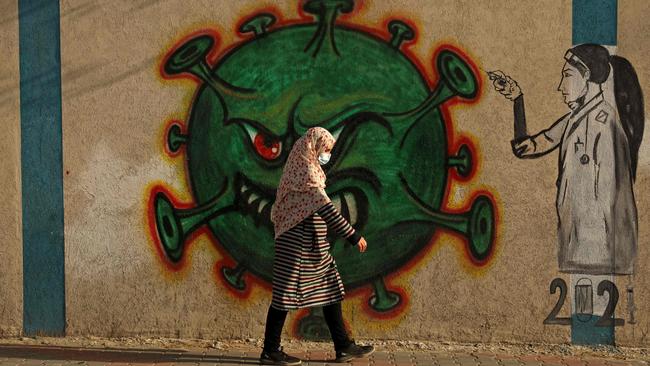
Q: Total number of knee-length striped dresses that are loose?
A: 1